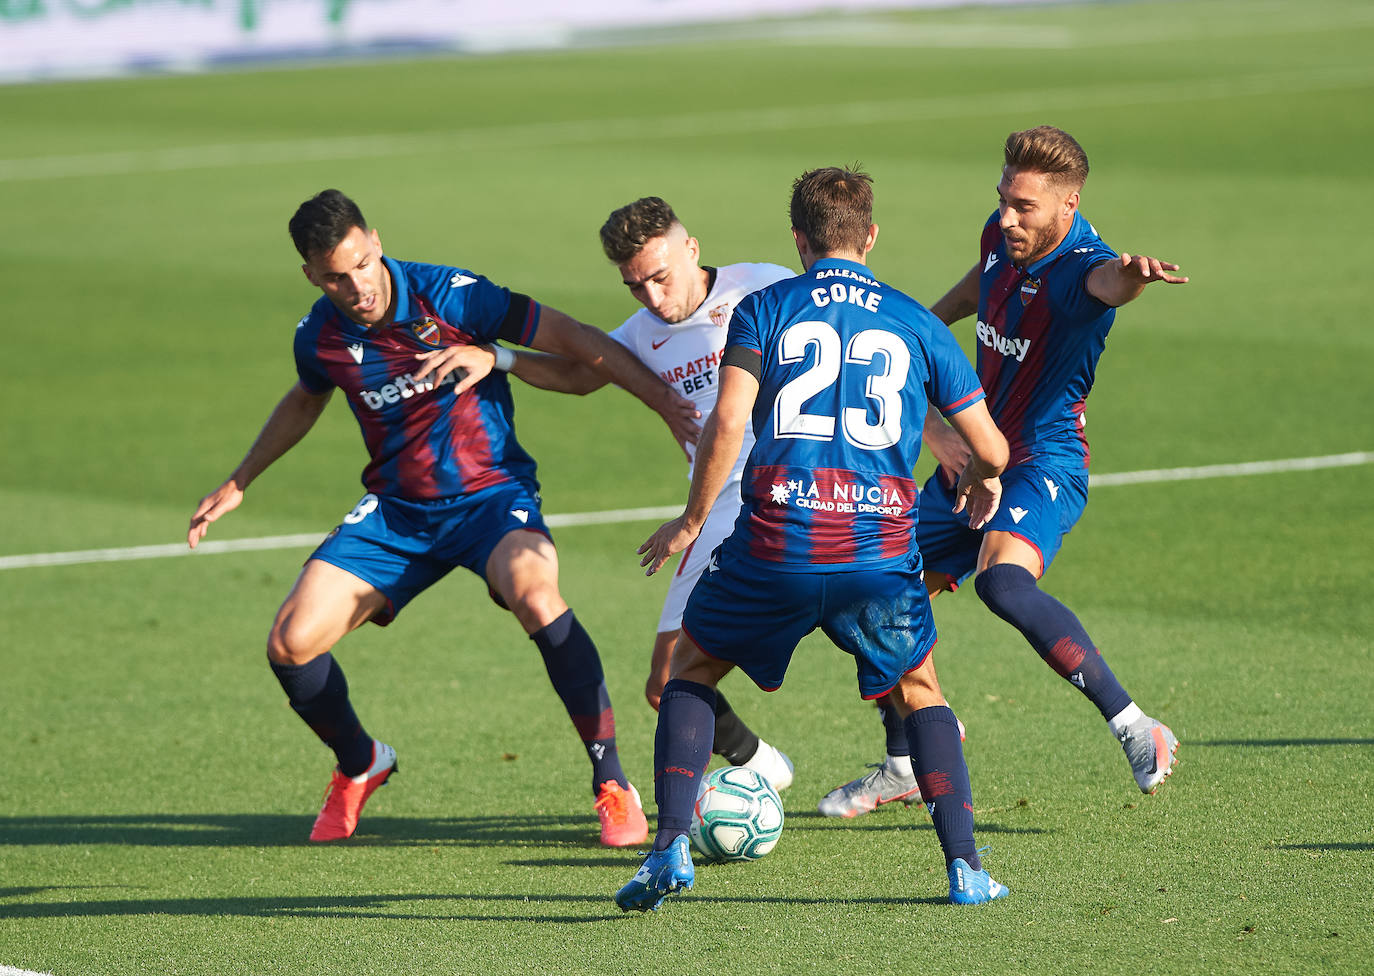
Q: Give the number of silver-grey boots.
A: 2